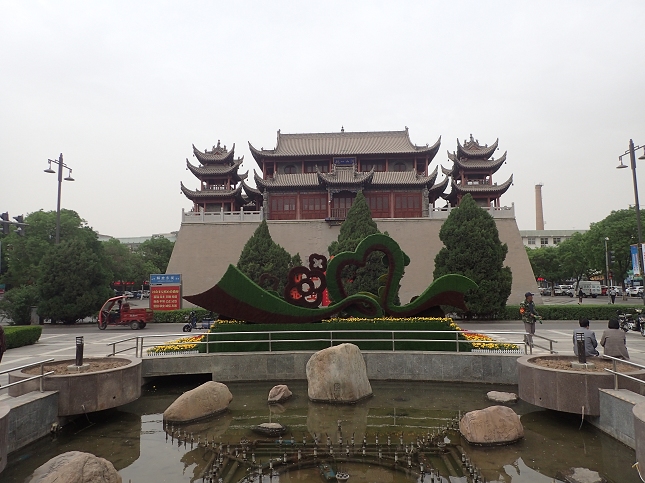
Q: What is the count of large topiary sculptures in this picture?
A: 1